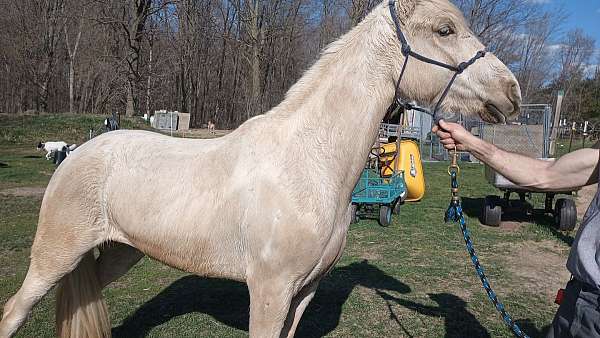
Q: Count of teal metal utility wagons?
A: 1